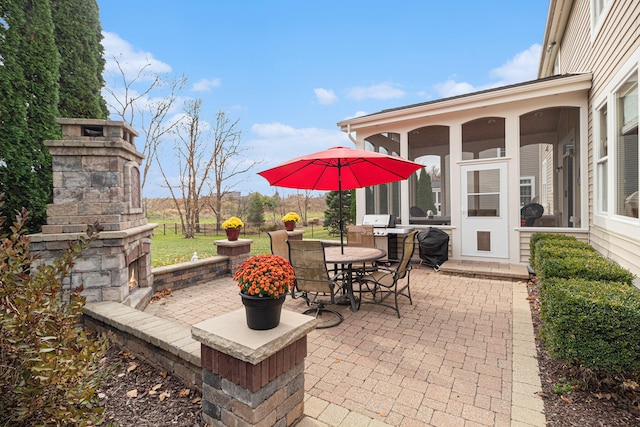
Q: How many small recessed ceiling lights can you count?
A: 3